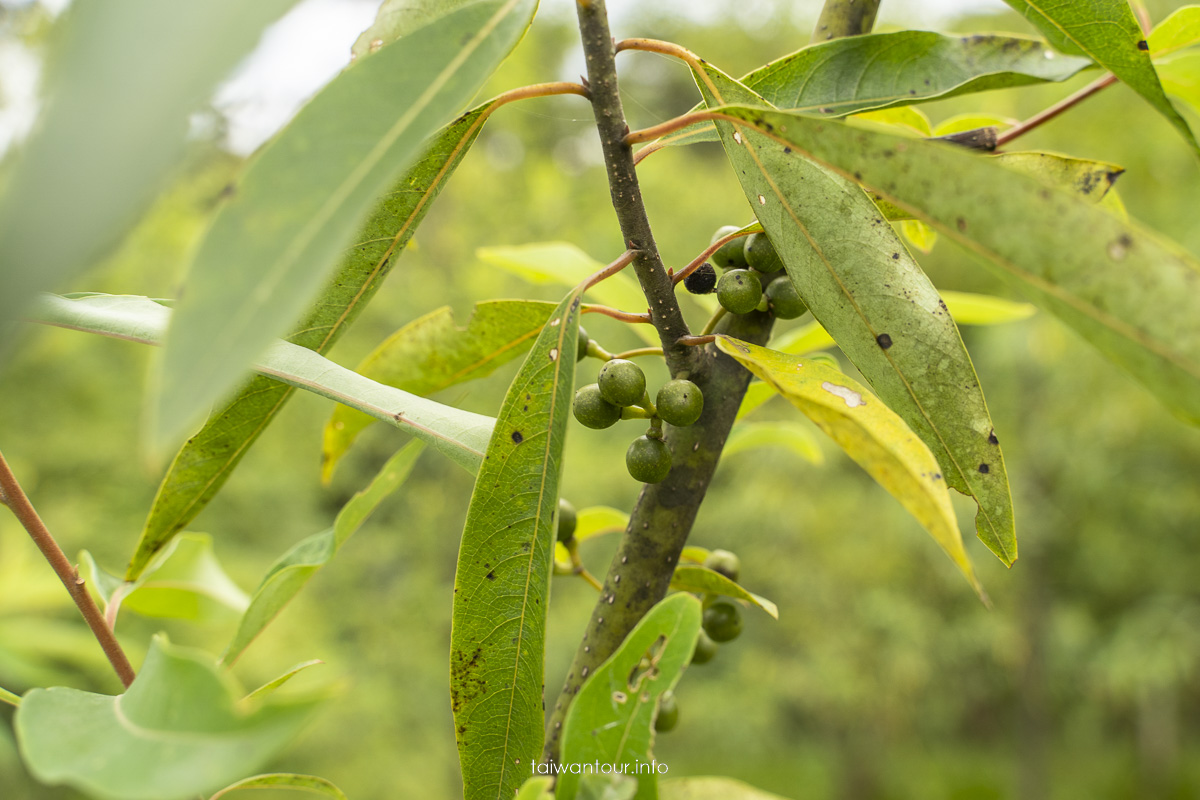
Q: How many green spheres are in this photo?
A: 14